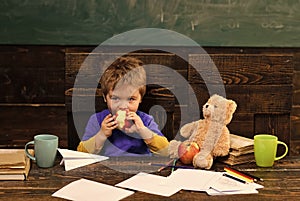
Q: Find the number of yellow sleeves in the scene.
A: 2